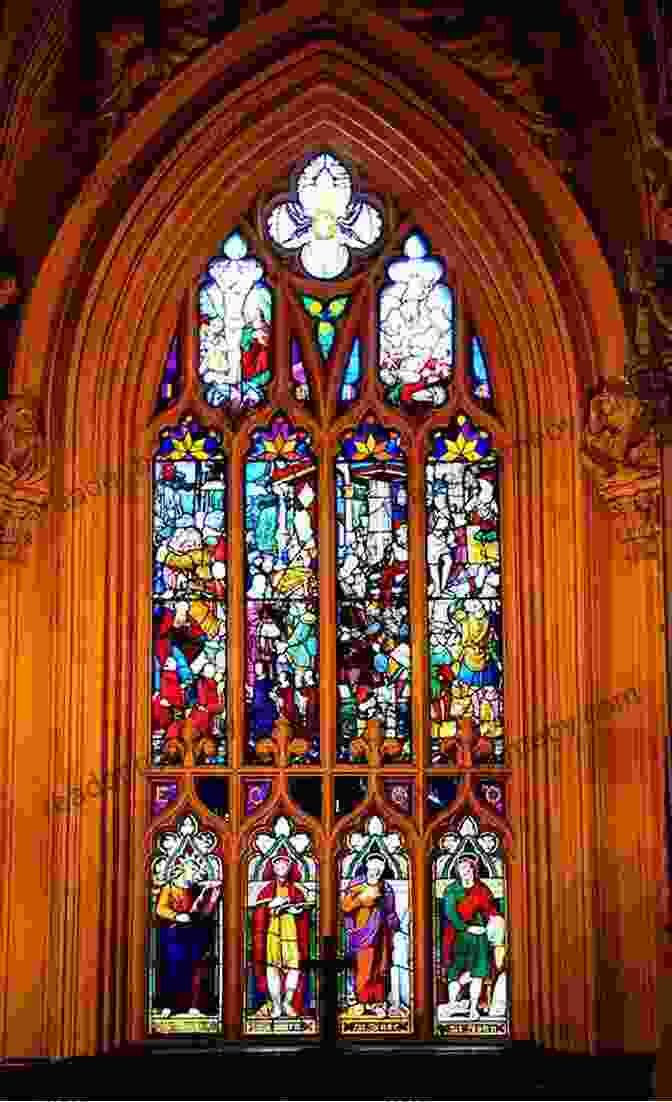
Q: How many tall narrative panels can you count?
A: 4